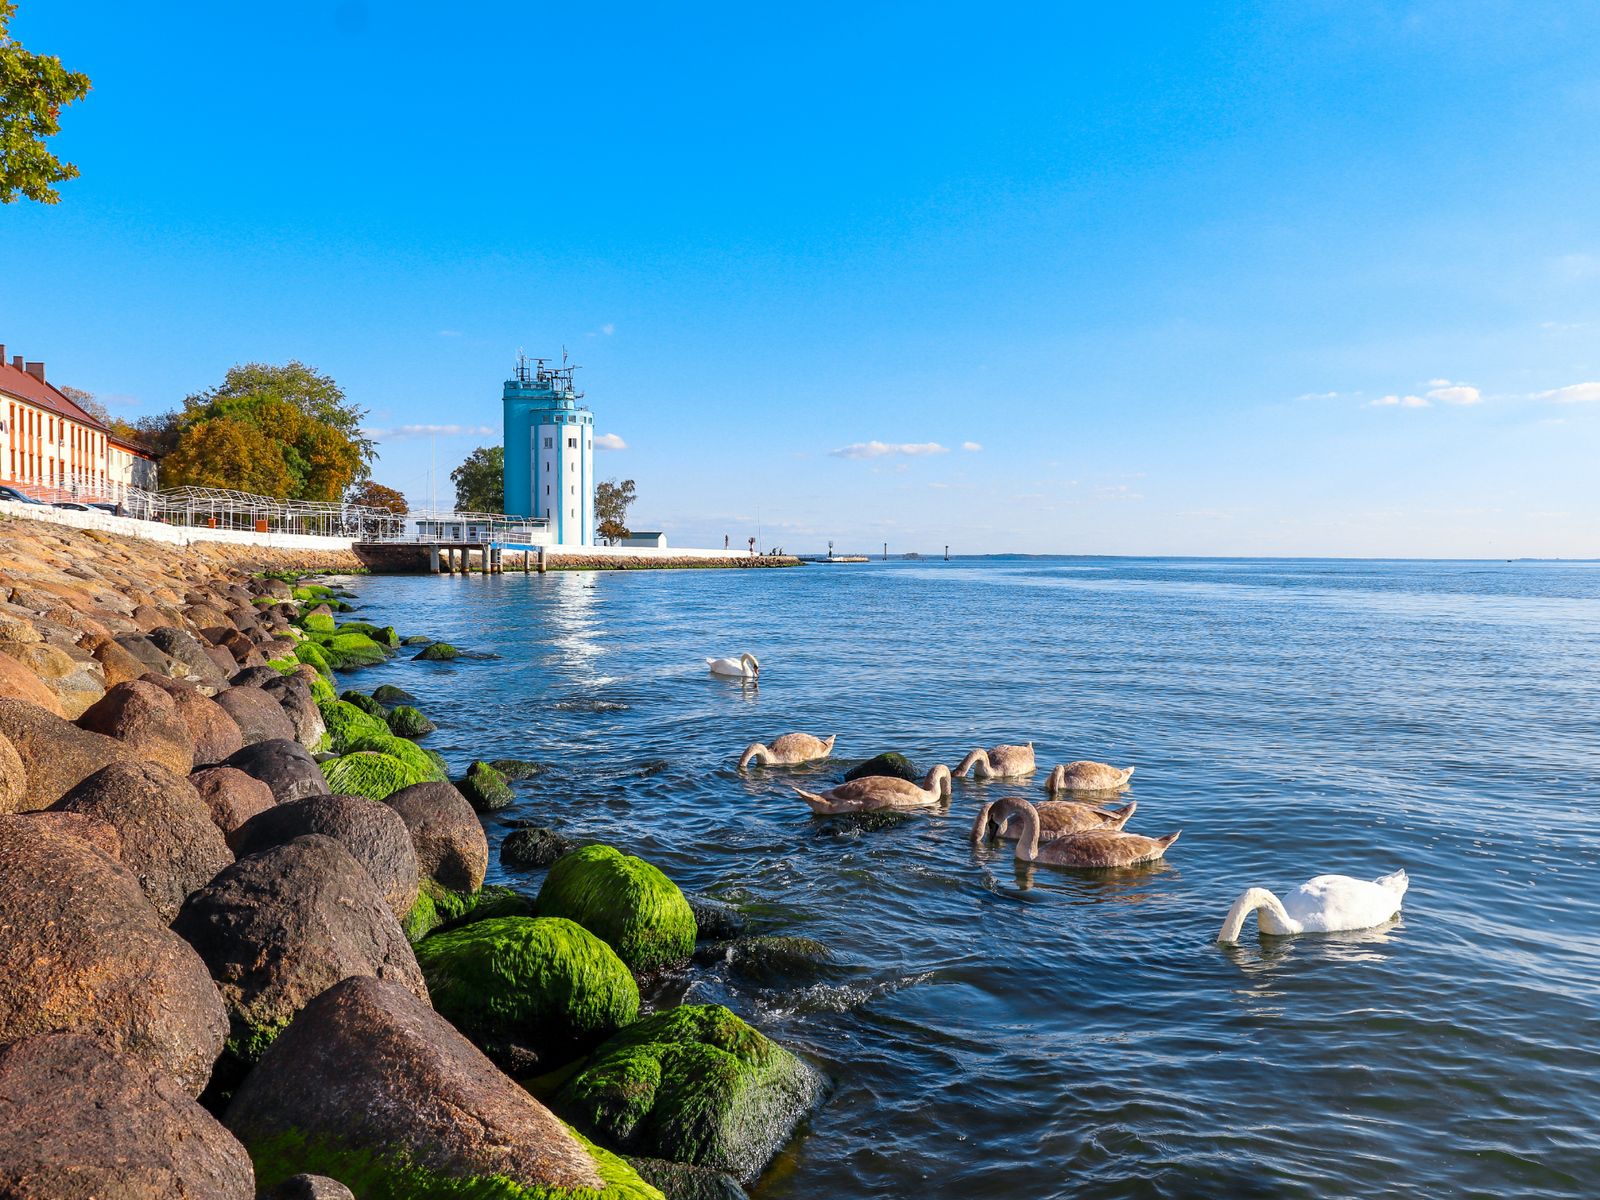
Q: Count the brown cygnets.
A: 6